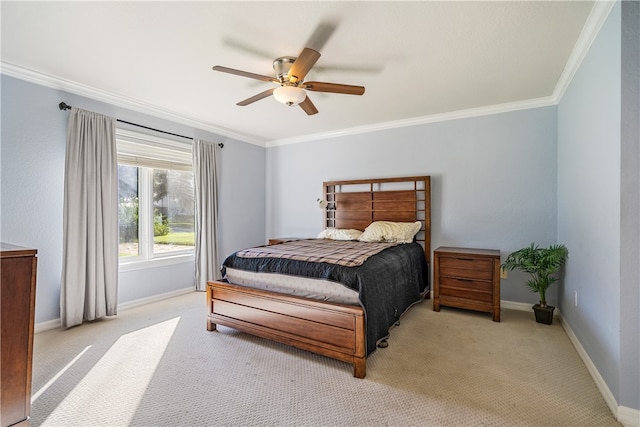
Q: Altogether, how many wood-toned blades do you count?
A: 5